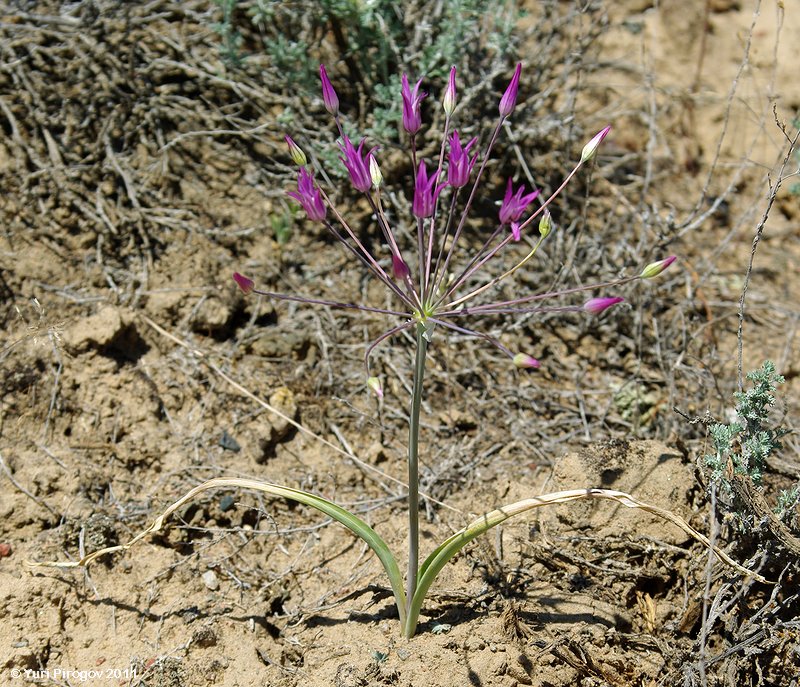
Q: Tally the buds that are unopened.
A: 13